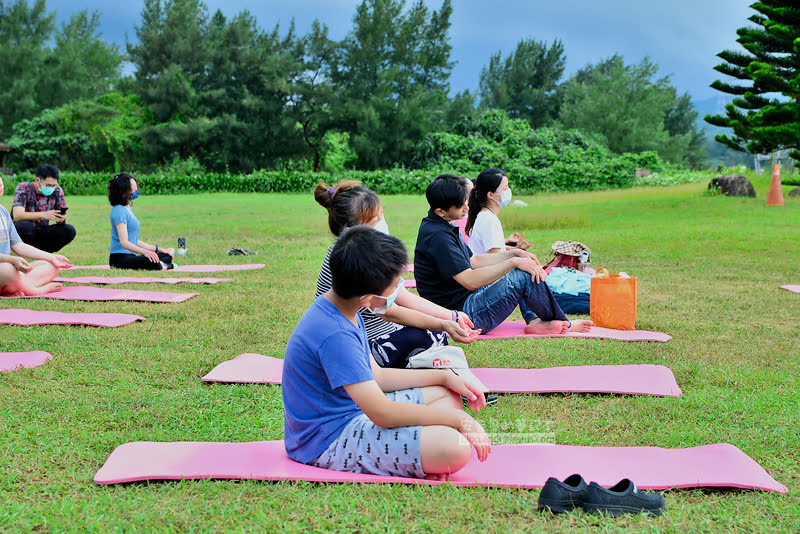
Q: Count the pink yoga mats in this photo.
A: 11